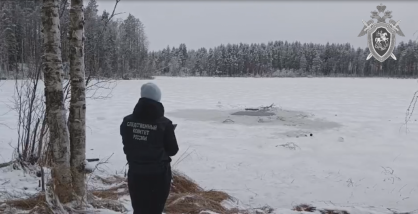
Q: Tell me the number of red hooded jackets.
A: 0